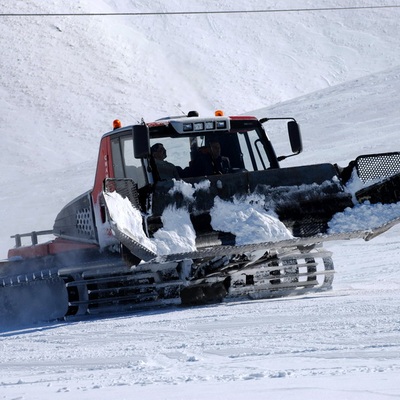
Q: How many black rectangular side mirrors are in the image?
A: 2